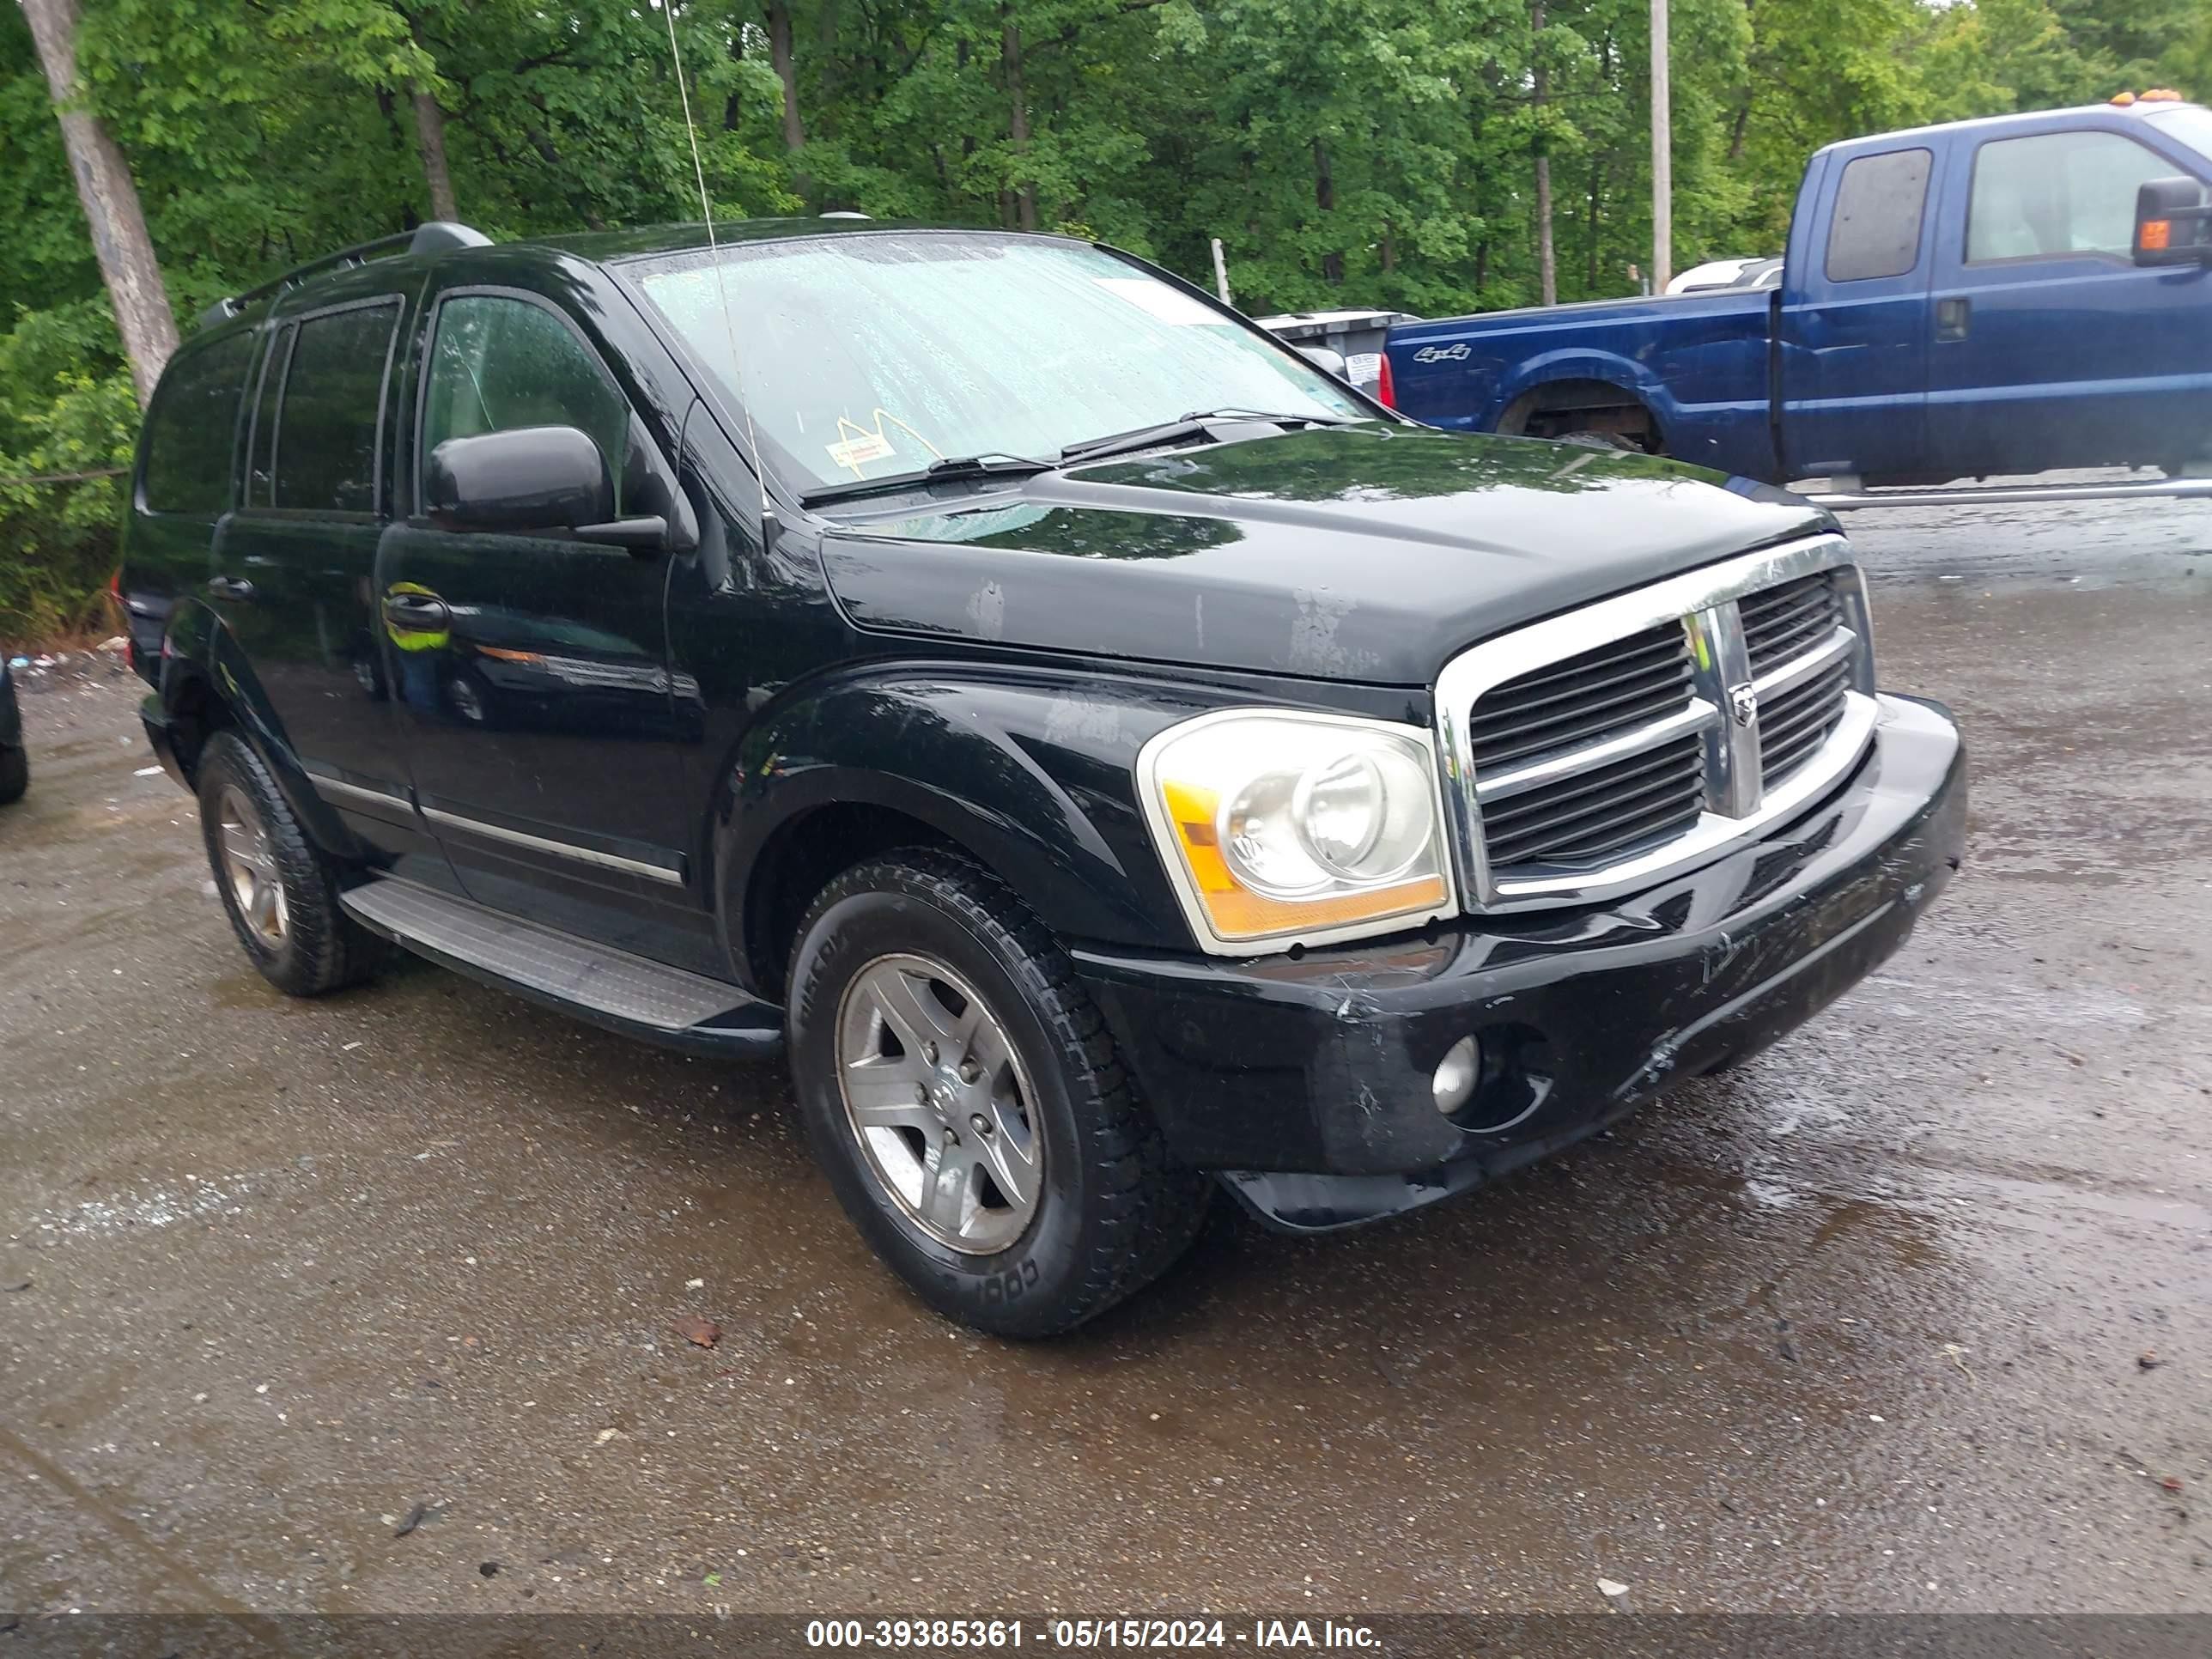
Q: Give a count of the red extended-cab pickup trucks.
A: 0